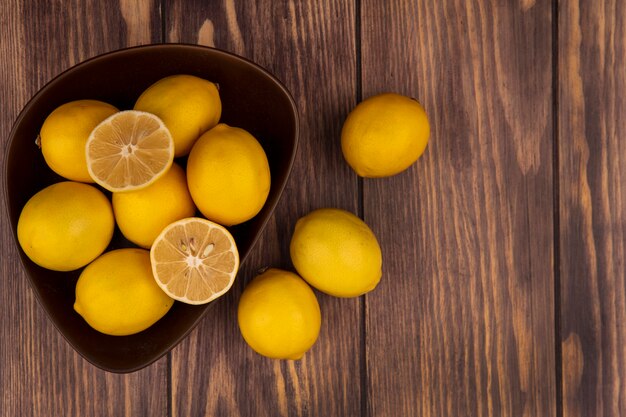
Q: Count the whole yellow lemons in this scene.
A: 9